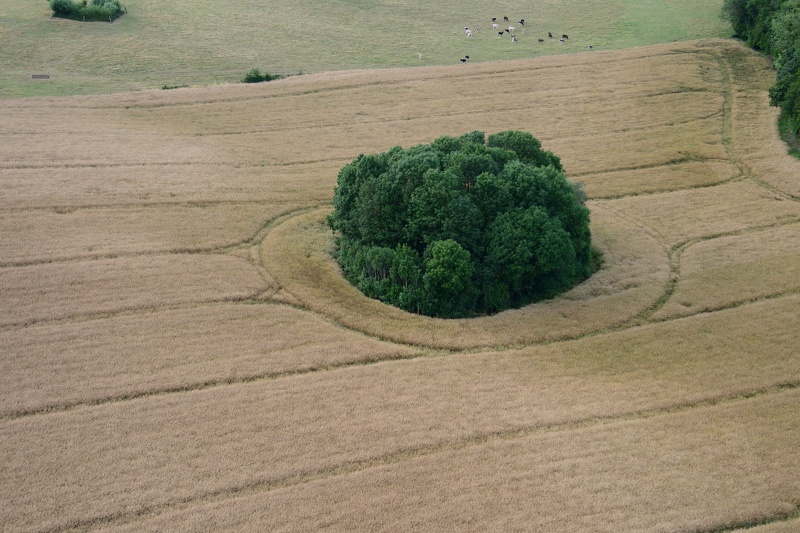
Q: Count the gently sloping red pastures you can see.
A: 0